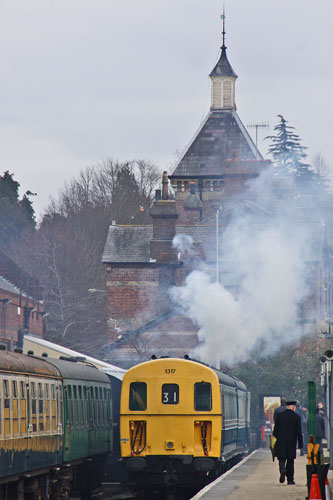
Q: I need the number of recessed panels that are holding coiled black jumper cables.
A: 2